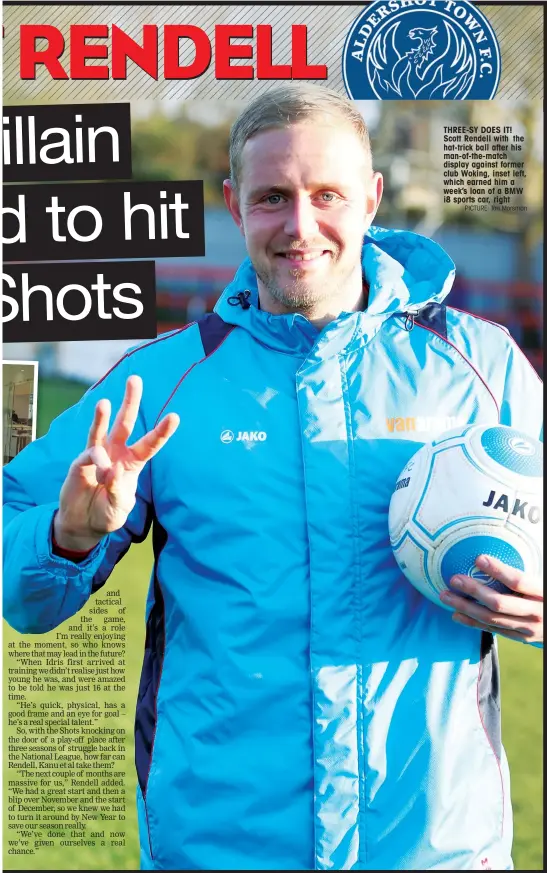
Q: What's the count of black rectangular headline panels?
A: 3